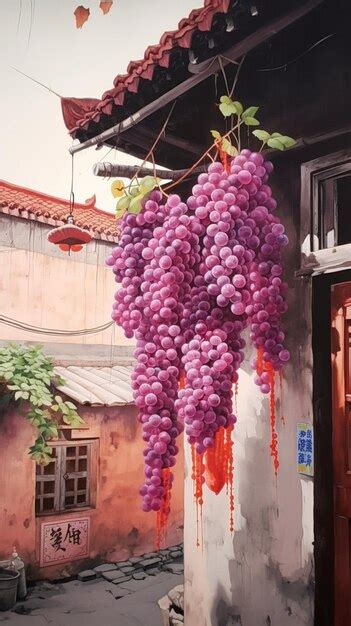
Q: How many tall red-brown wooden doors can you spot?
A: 1